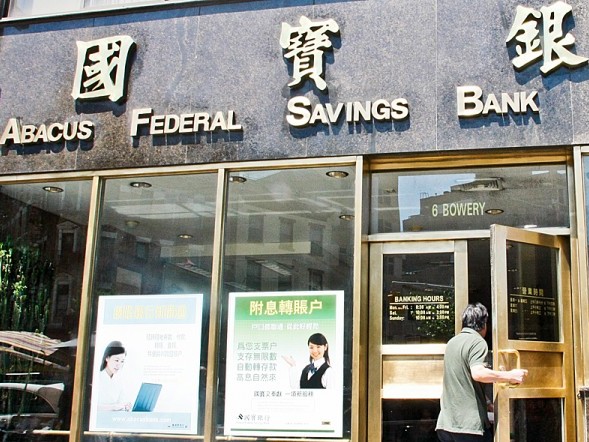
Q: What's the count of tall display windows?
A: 3